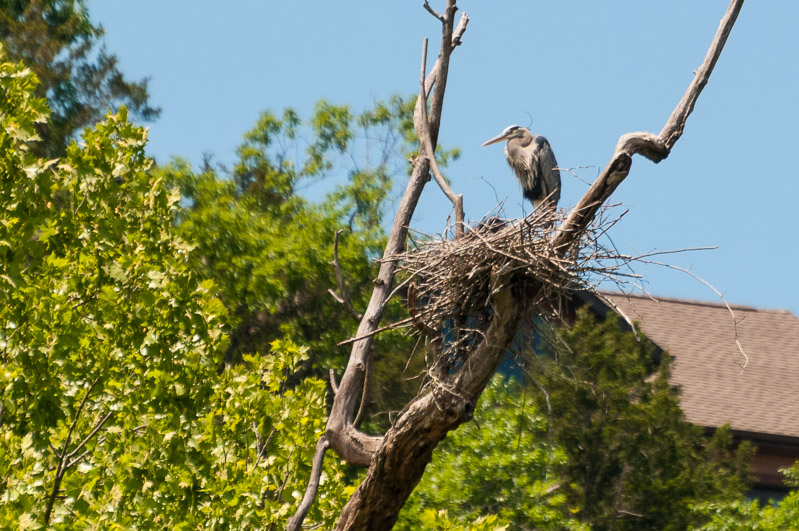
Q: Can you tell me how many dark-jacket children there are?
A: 0